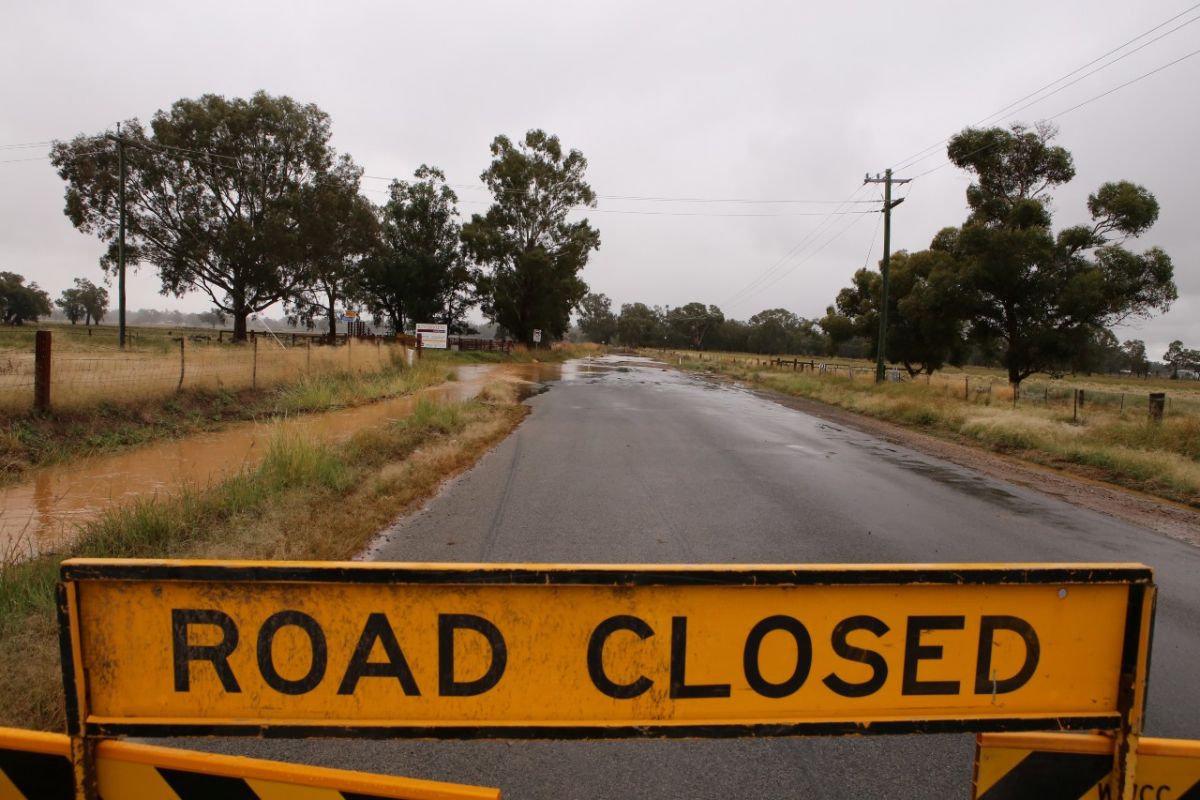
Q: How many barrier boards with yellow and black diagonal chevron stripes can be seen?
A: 2